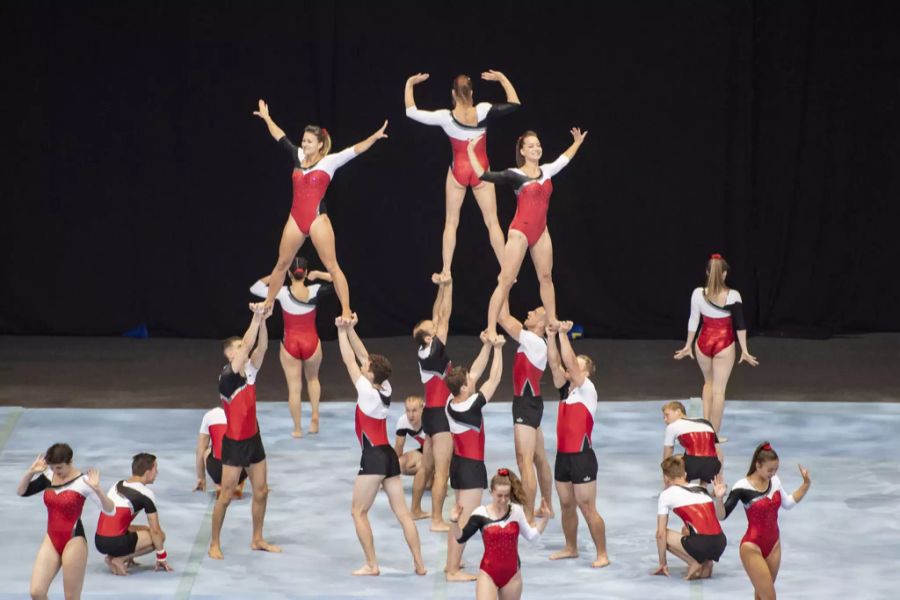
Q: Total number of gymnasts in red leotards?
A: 8